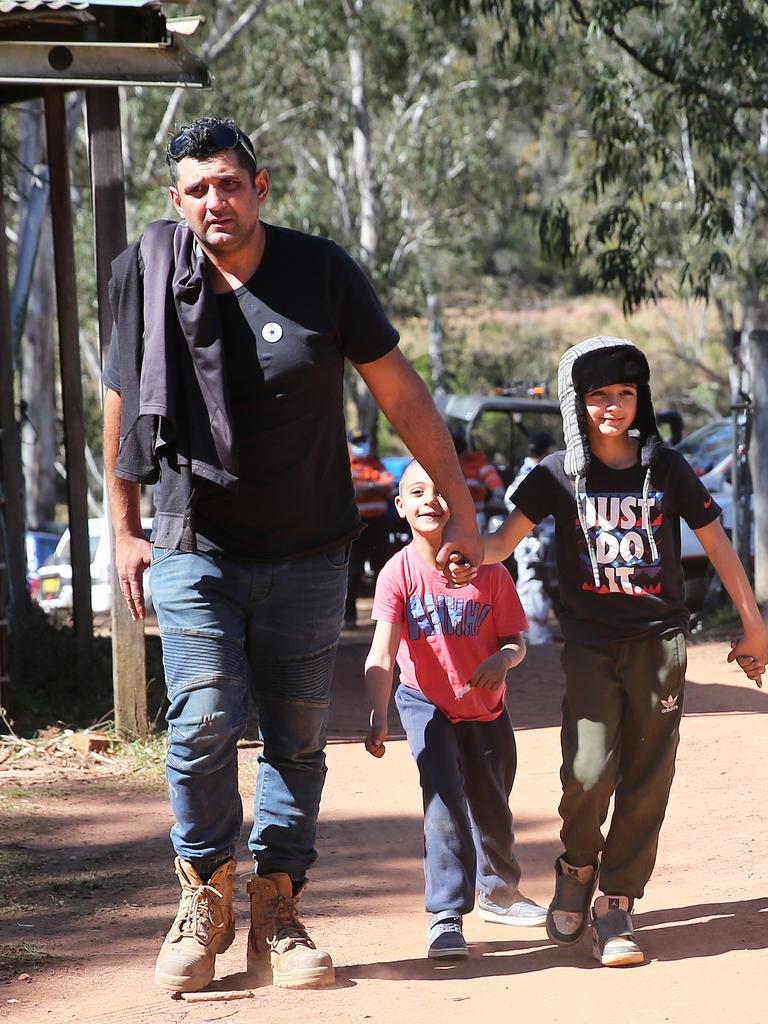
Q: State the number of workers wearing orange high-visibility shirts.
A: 2